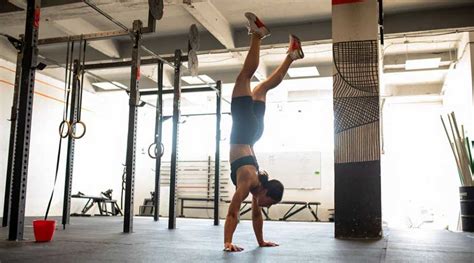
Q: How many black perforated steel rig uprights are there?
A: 7